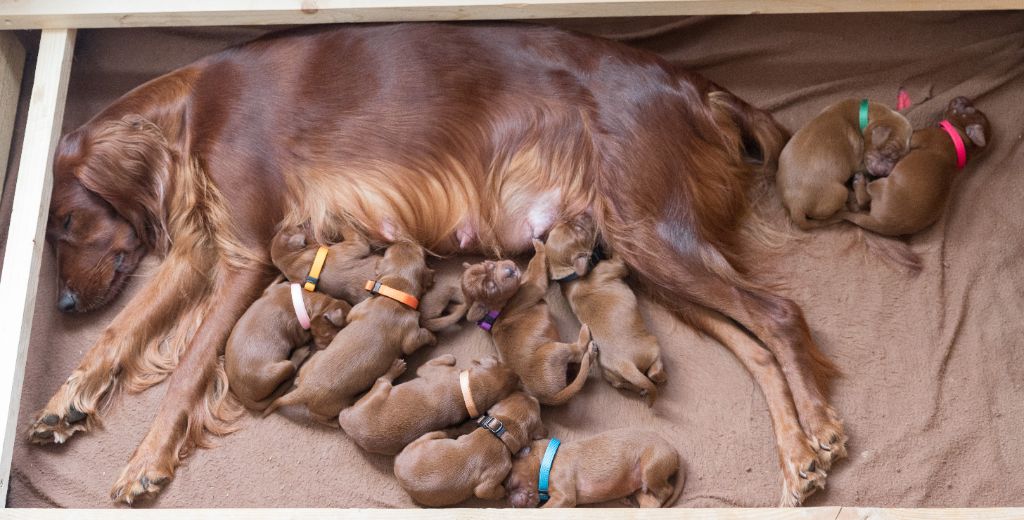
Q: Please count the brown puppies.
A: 10